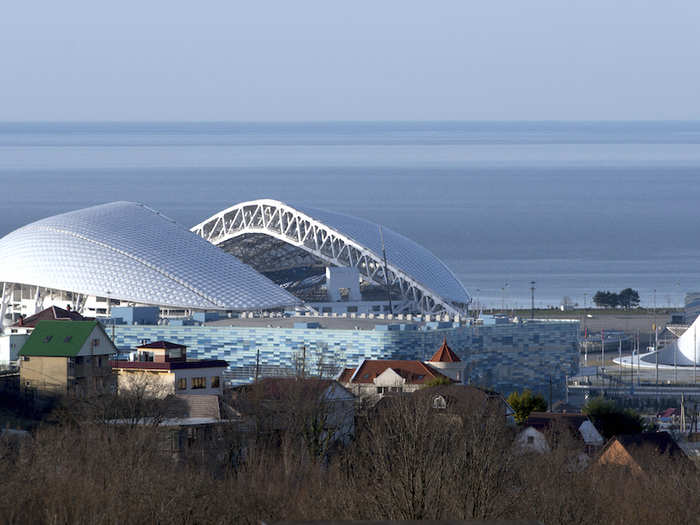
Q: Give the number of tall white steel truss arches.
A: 1